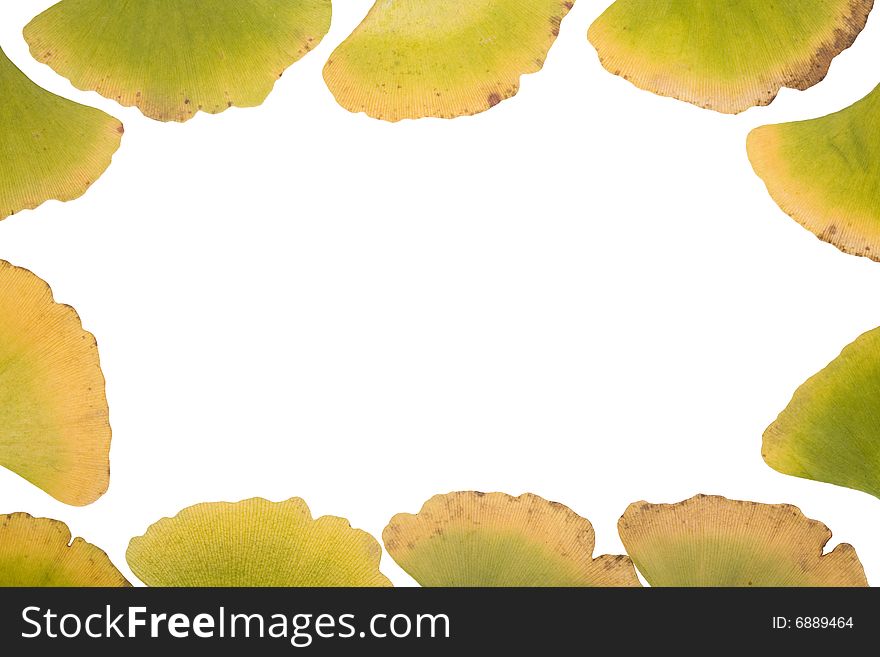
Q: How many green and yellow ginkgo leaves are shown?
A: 11